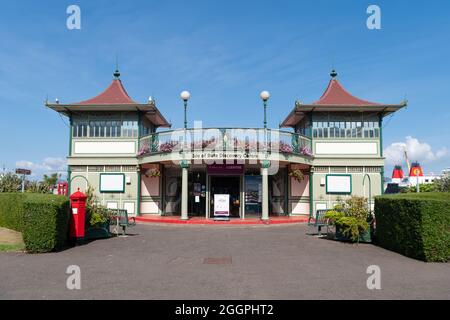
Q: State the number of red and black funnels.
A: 2